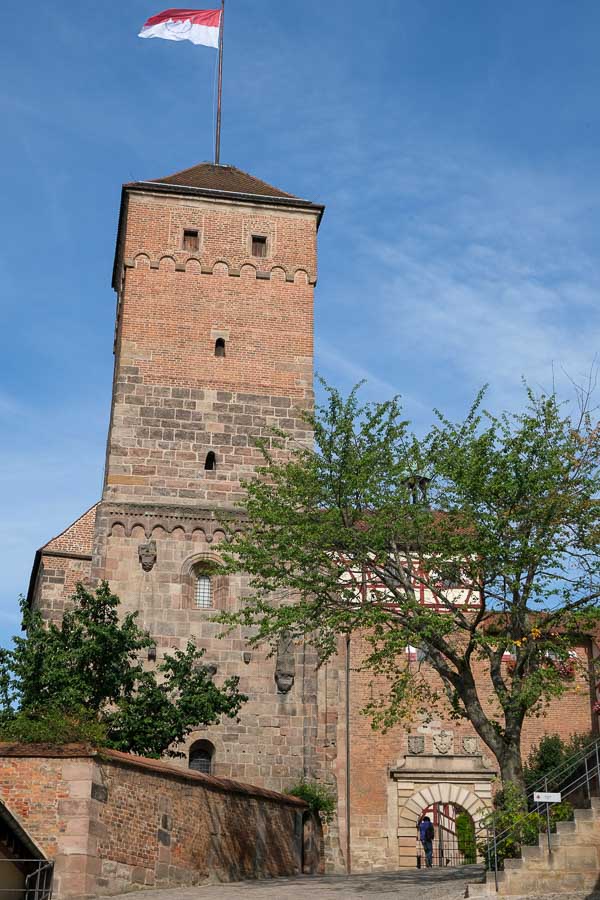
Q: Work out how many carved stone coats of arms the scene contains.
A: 3